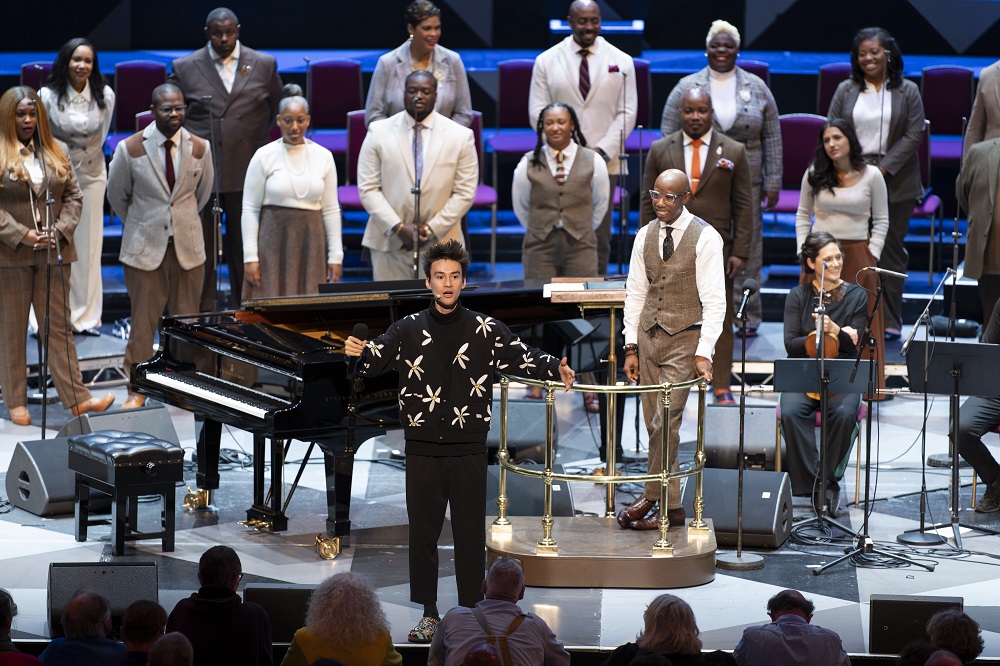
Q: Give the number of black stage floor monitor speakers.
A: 9